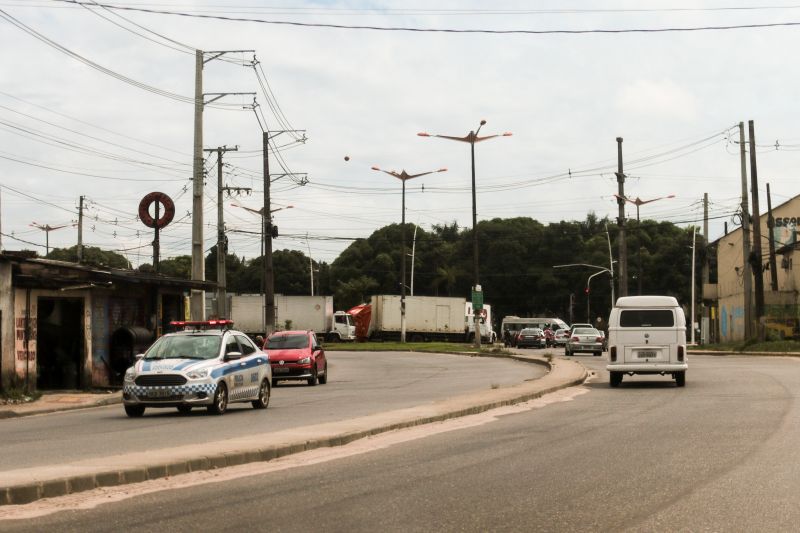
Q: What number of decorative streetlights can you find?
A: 5